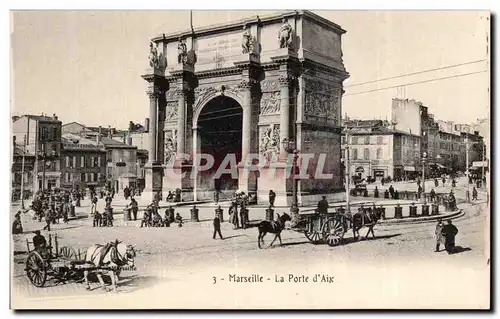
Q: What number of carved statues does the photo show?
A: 4